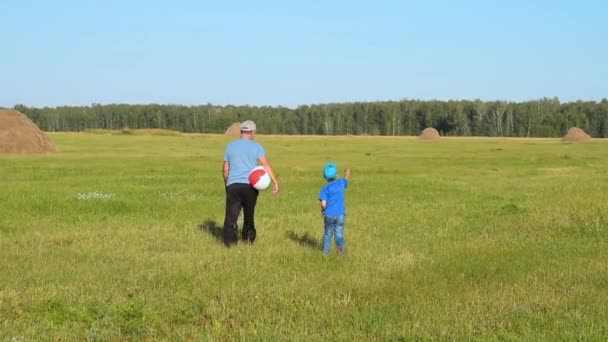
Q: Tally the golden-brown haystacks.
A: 4